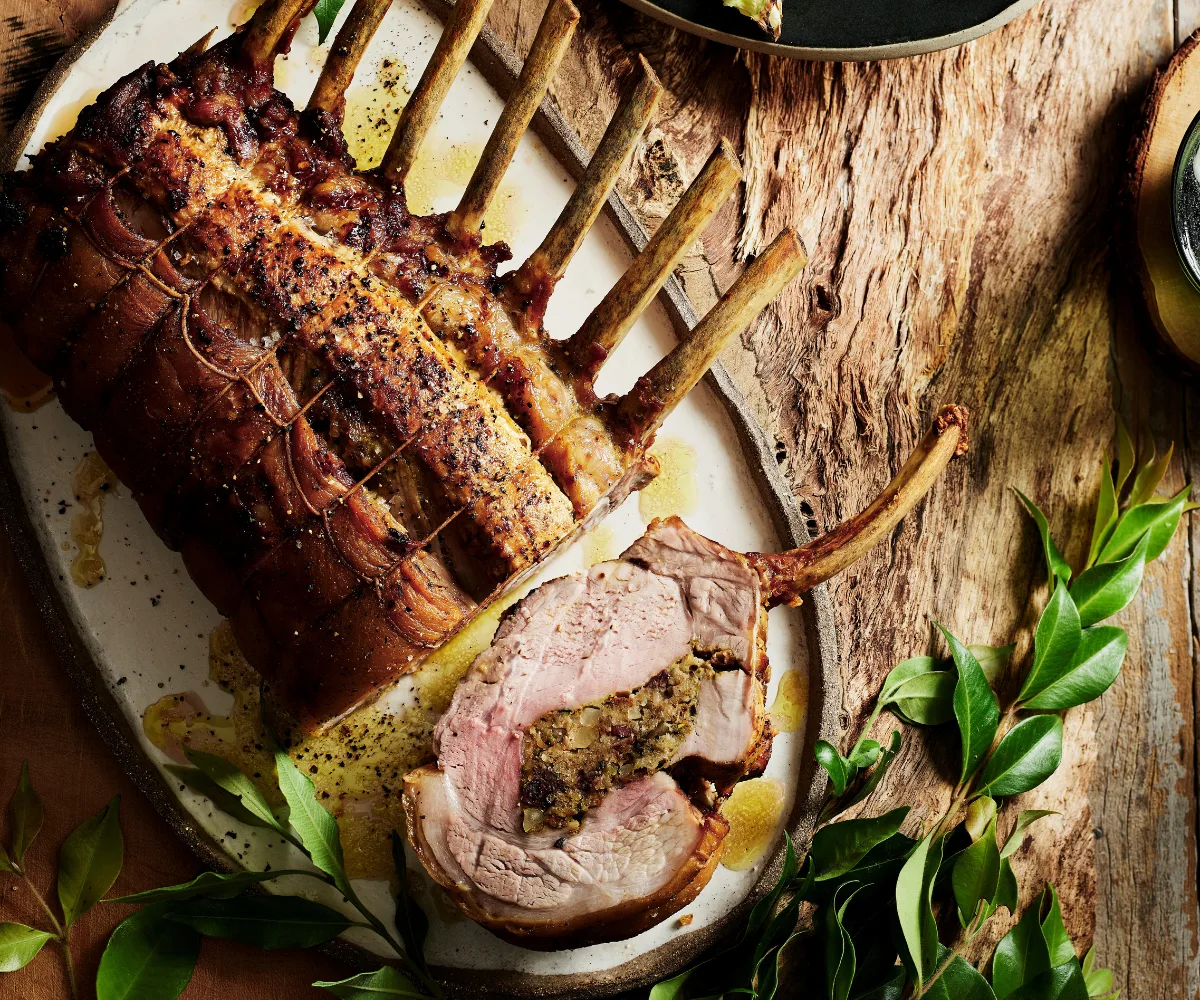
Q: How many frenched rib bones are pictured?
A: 8